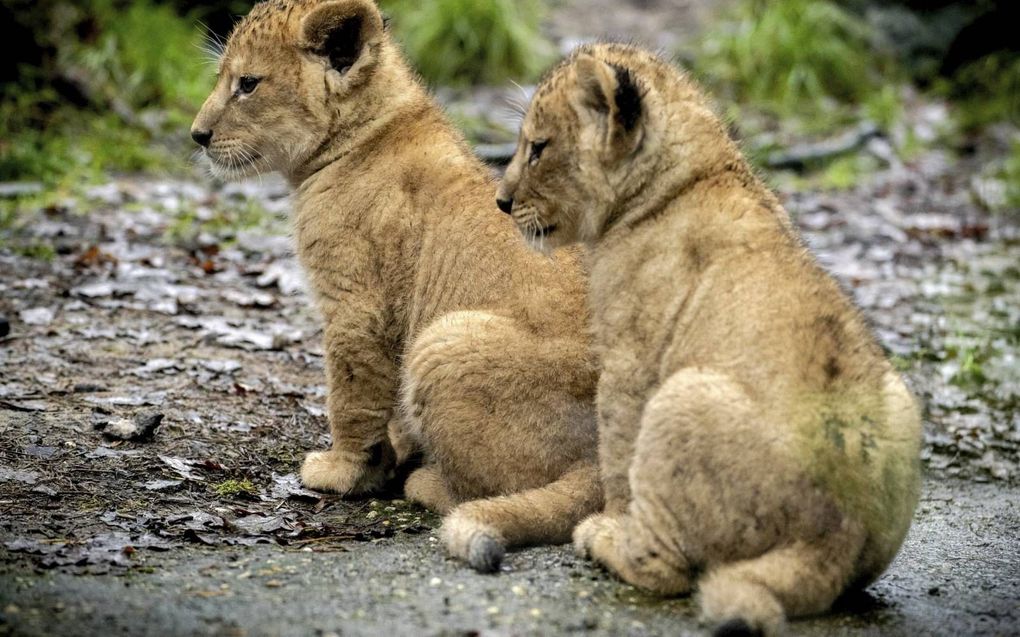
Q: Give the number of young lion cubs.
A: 2